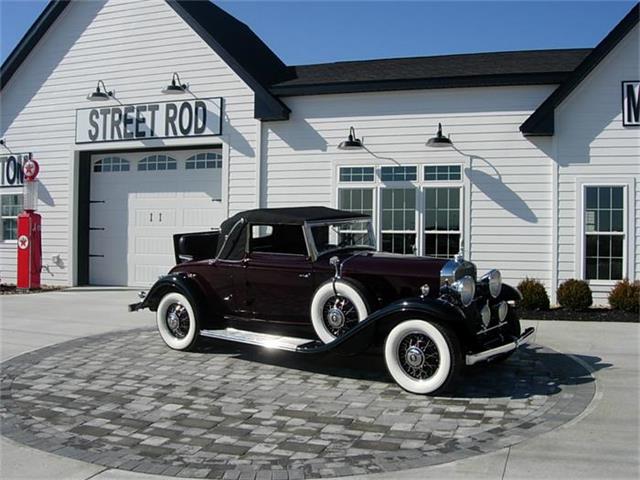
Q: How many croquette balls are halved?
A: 0